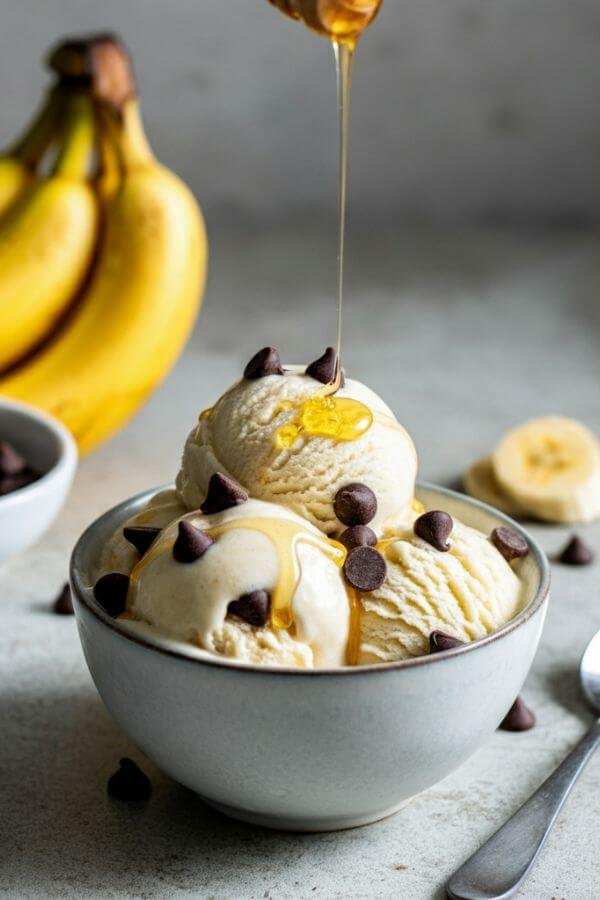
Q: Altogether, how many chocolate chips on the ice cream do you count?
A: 13